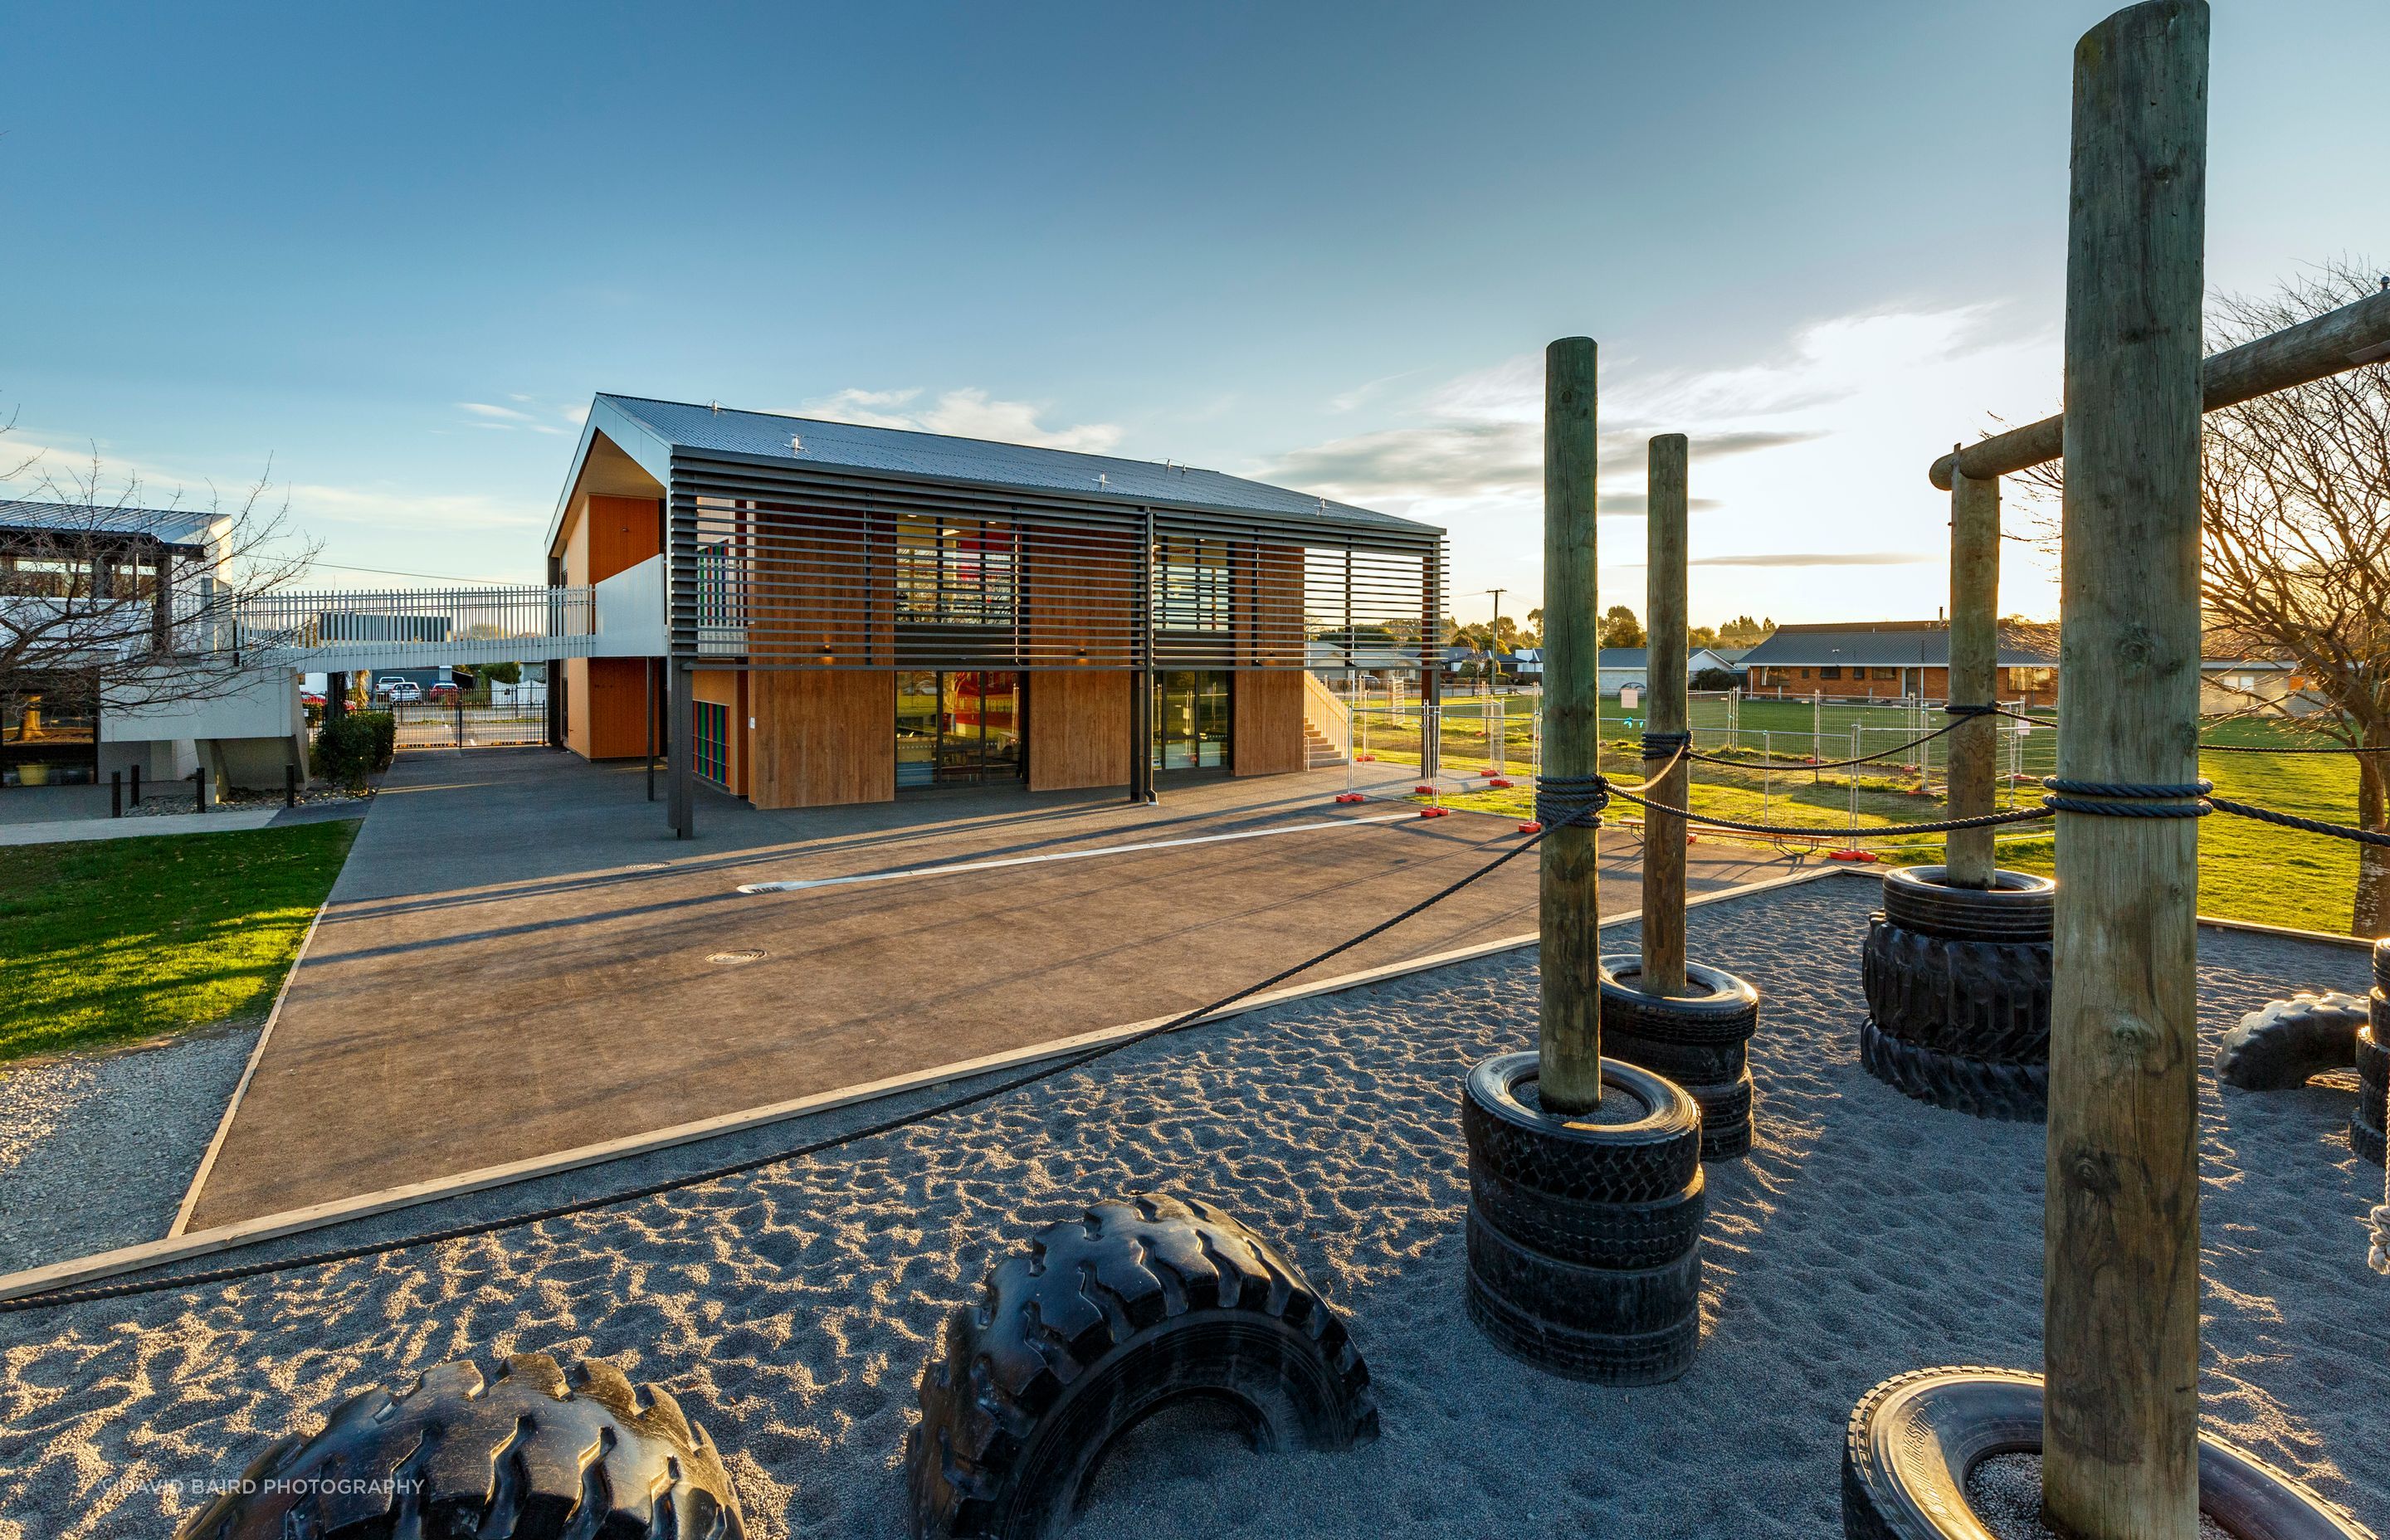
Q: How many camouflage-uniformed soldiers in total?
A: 0